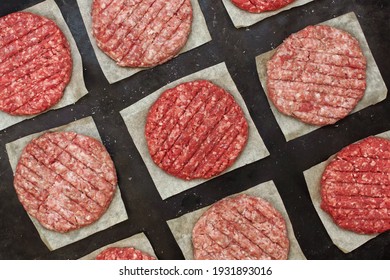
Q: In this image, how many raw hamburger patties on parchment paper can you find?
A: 9